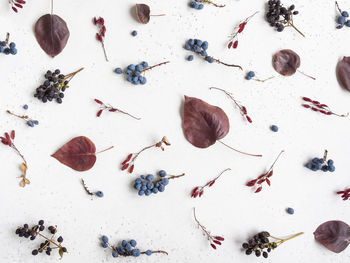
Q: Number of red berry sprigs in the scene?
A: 12